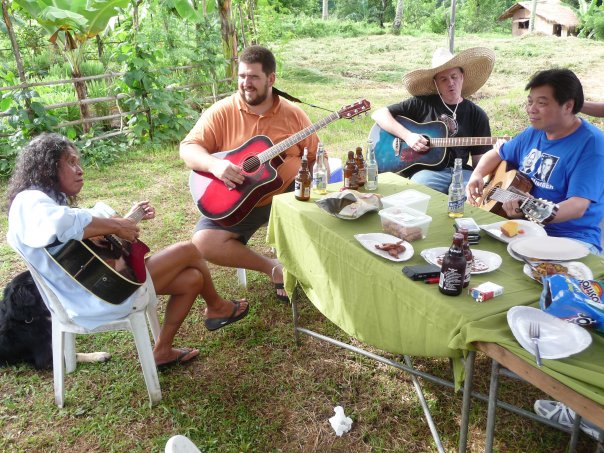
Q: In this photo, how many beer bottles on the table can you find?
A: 8